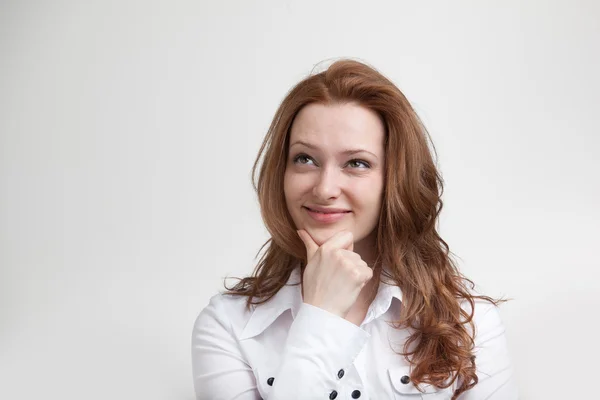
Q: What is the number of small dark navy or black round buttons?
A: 5